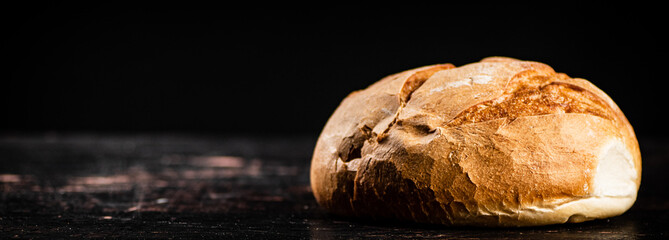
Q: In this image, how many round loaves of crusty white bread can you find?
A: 1